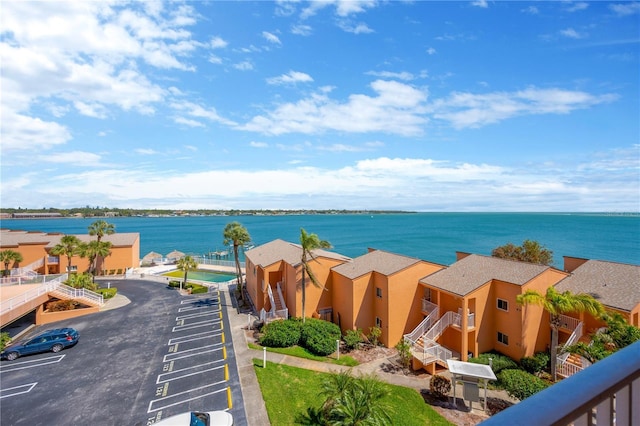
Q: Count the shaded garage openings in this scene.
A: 1